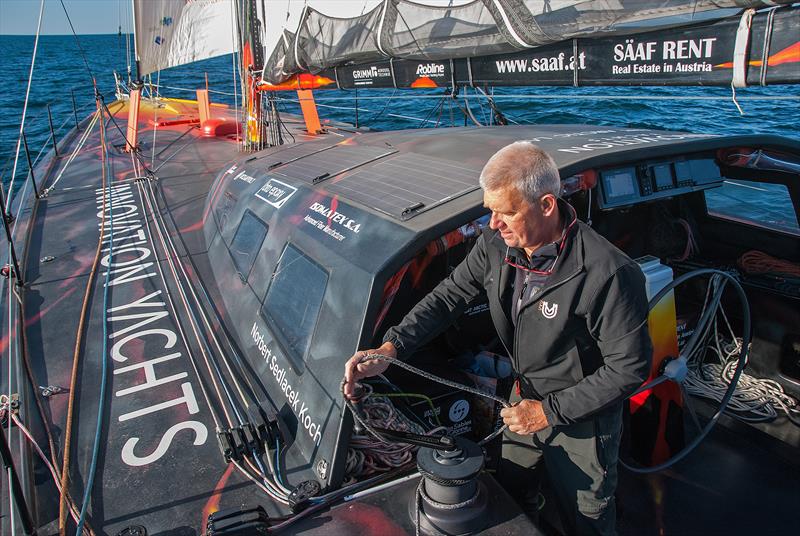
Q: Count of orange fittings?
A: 3